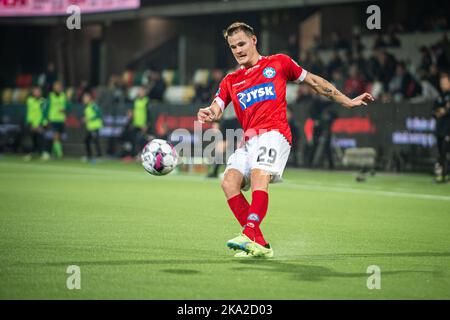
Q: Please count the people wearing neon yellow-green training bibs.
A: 4